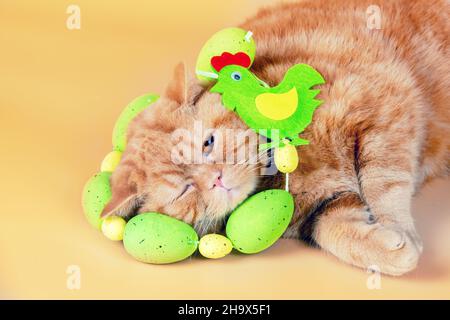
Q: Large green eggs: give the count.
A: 5